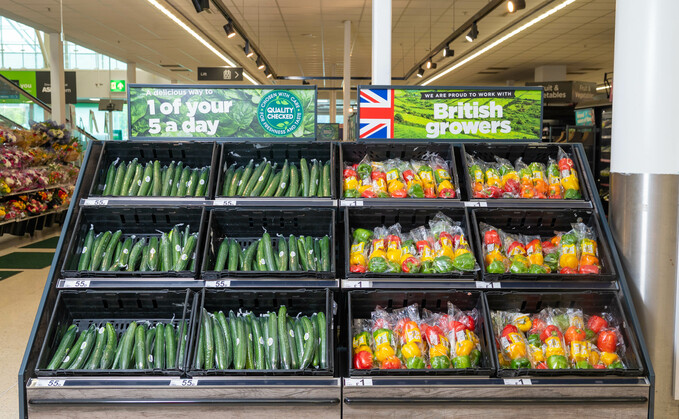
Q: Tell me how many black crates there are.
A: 12